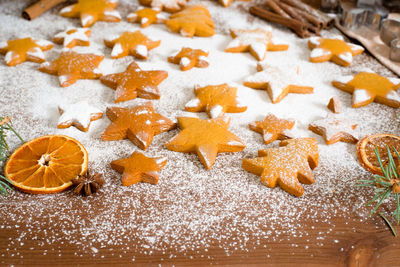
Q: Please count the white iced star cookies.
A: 5